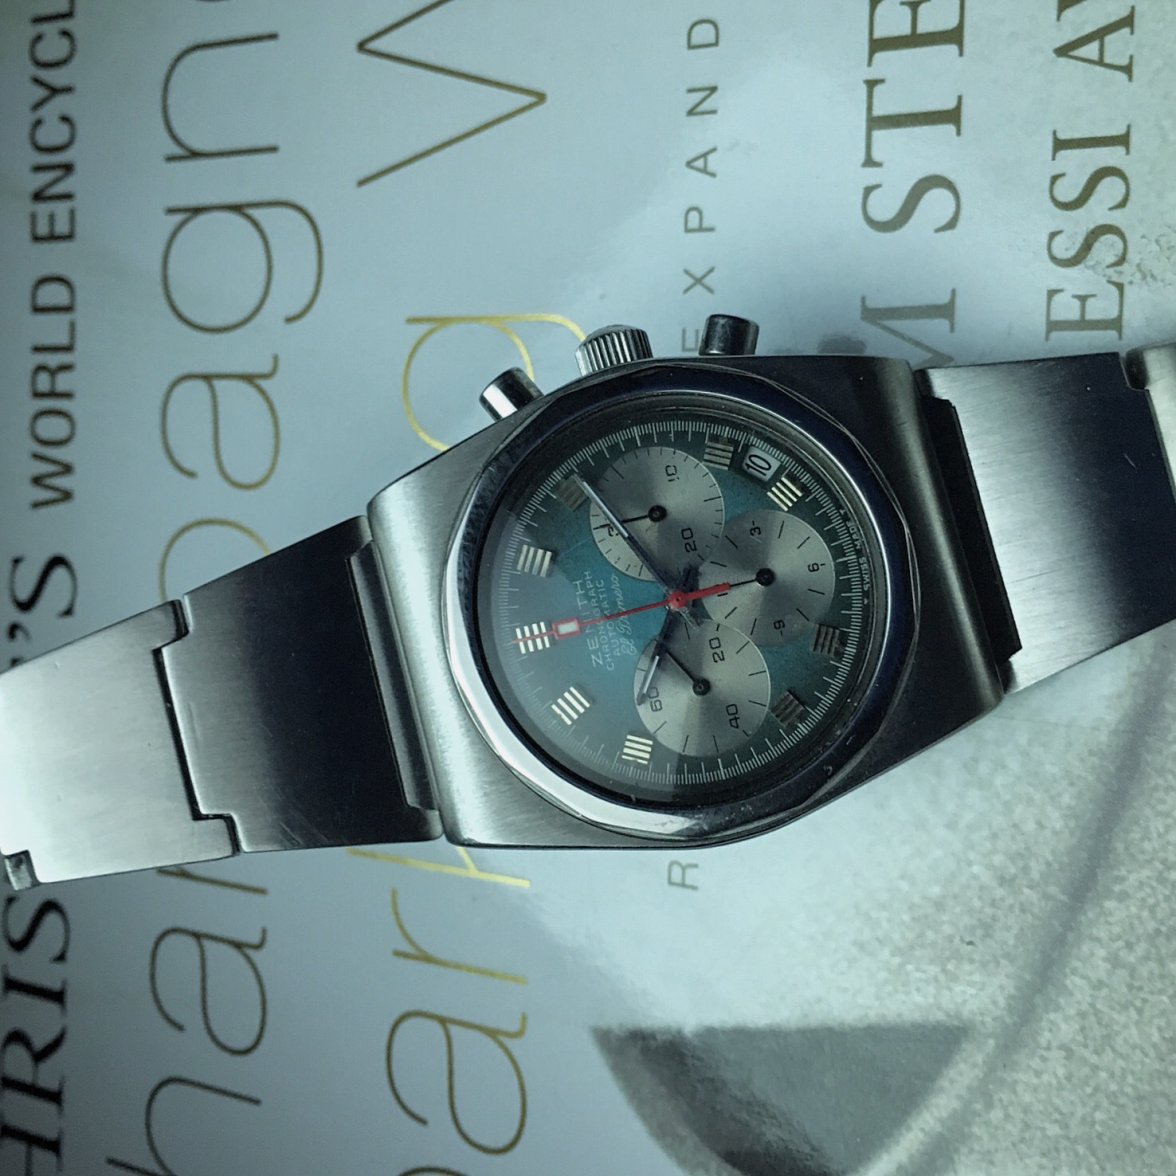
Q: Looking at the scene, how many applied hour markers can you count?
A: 9